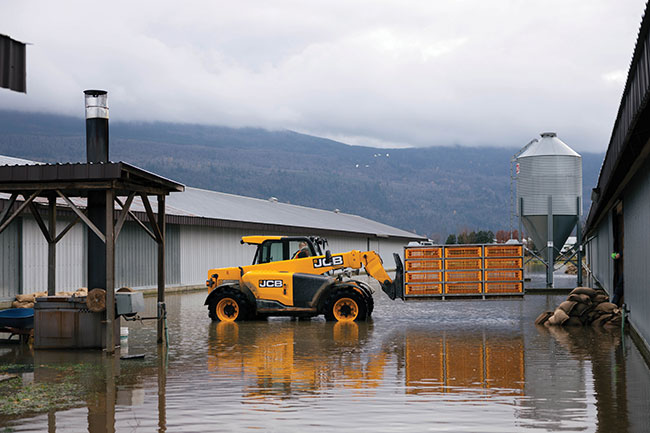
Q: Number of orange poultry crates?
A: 12